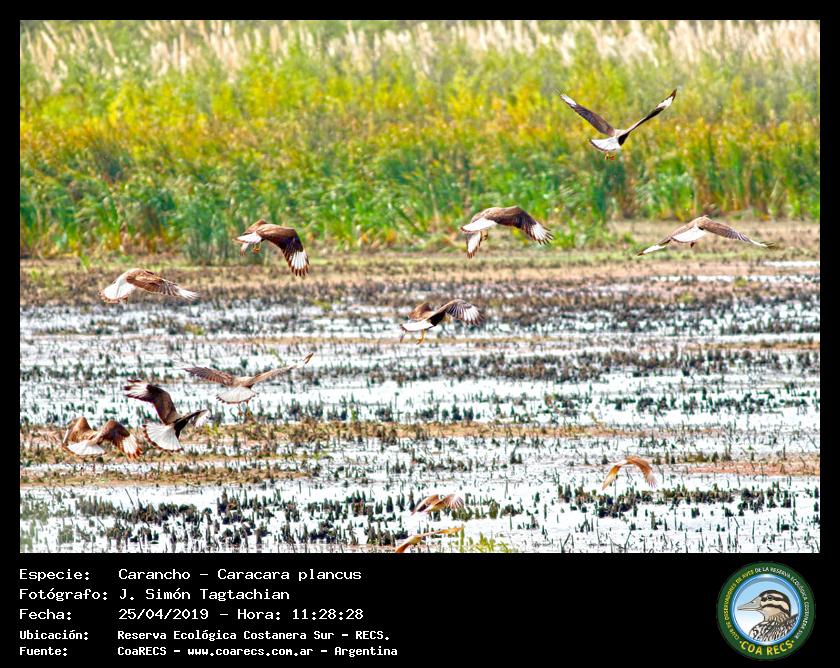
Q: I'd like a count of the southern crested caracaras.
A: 12